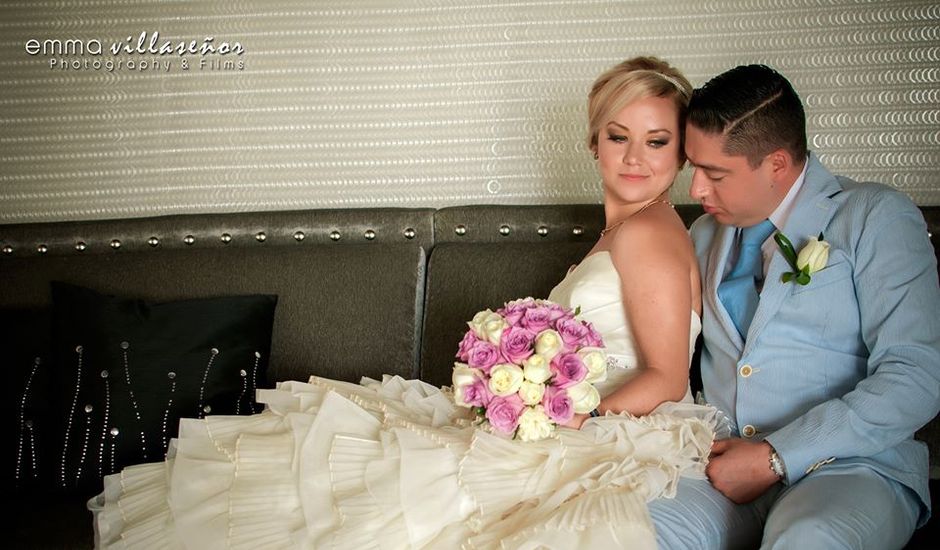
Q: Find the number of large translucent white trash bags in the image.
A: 0